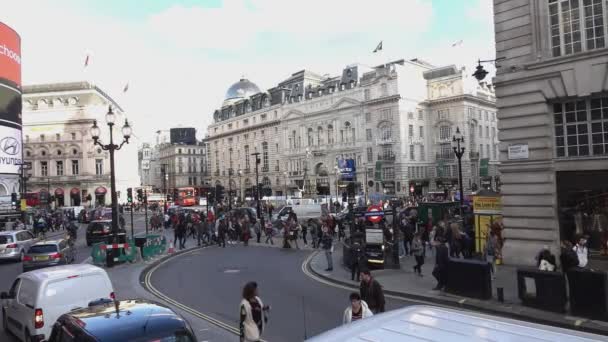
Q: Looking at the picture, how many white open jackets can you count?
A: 2